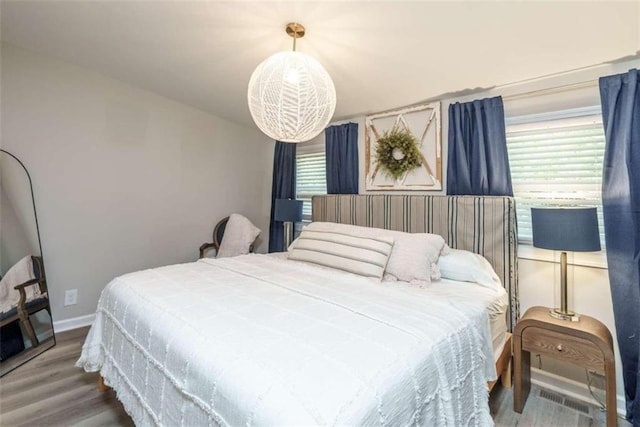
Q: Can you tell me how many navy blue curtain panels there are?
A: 4